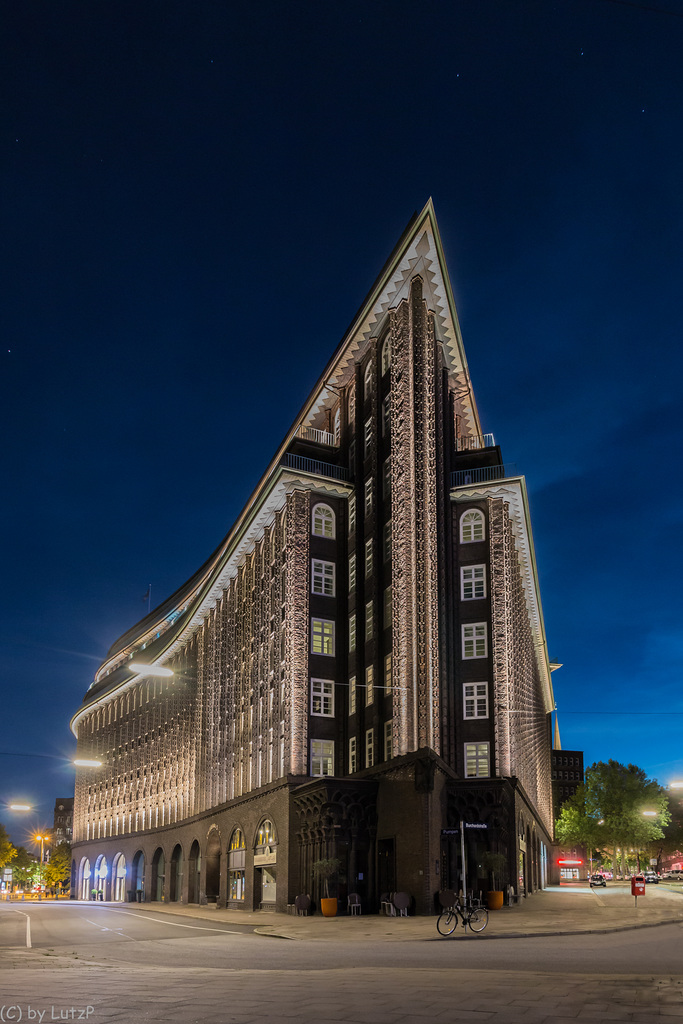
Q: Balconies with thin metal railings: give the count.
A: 4